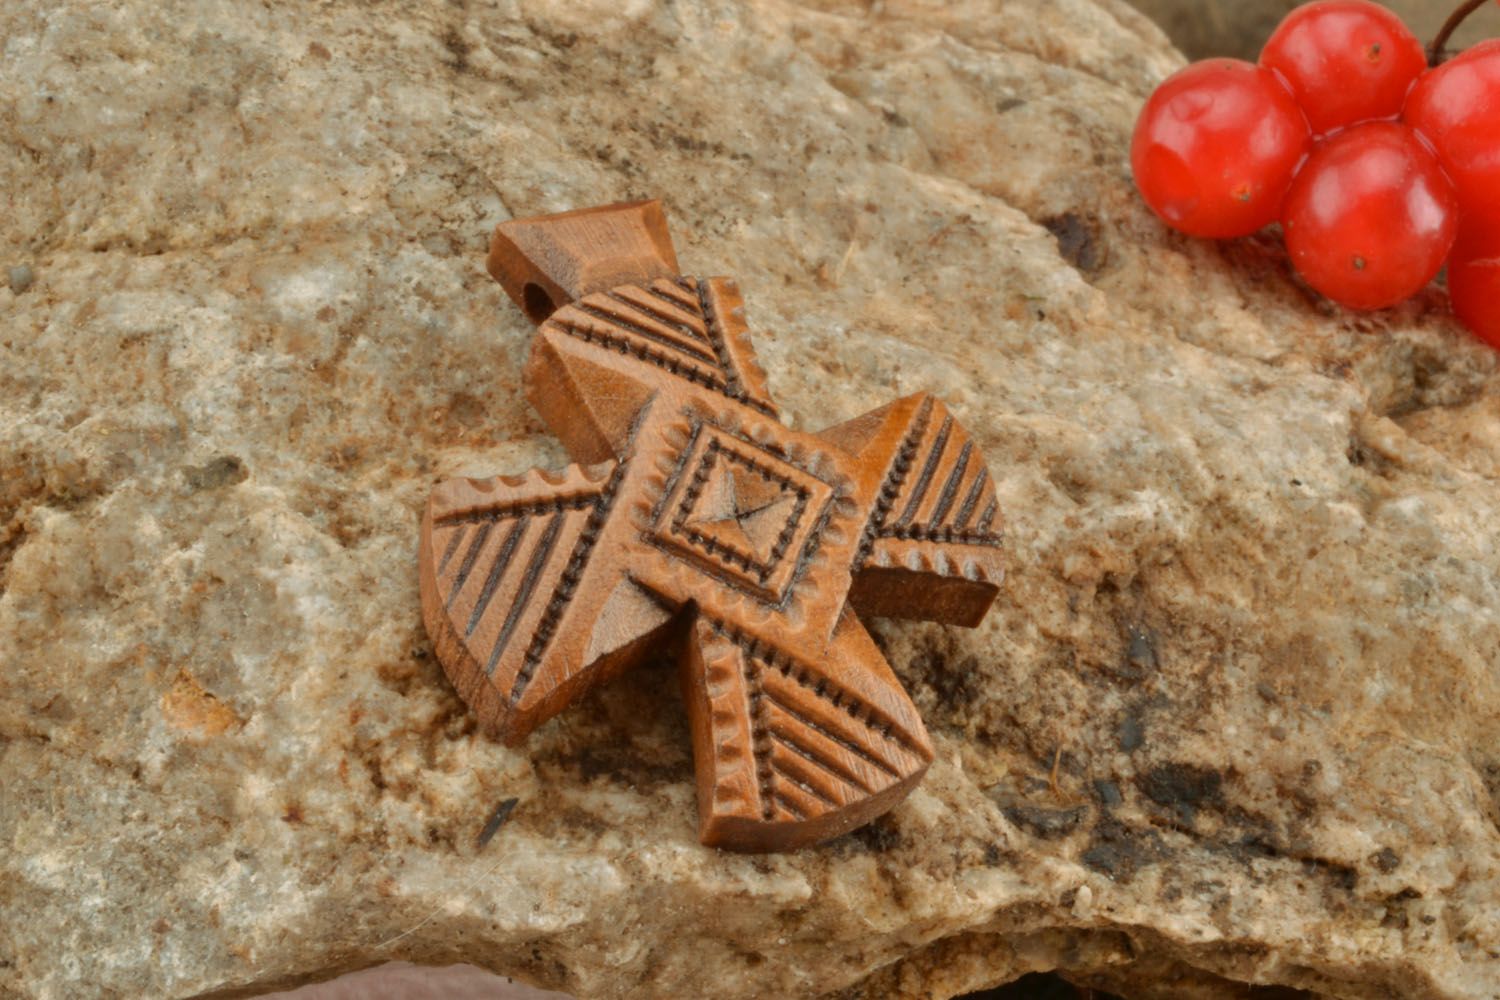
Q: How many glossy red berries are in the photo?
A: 5